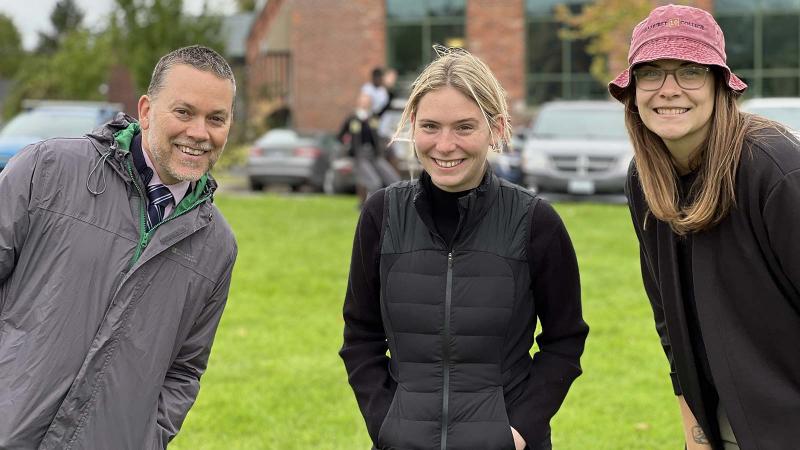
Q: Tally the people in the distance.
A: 3